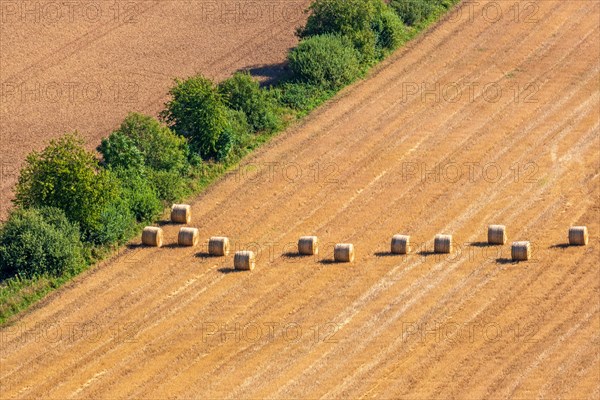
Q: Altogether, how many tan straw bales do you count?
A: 12